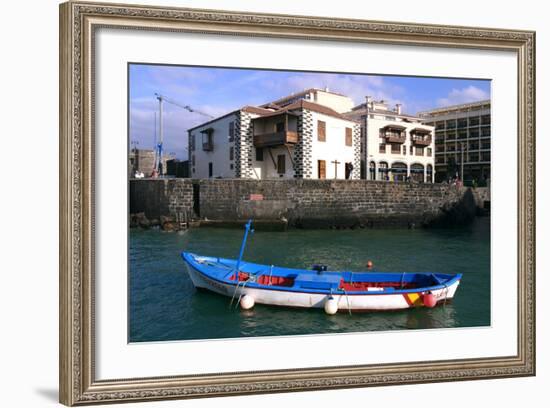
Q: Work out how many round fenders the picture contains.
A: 3